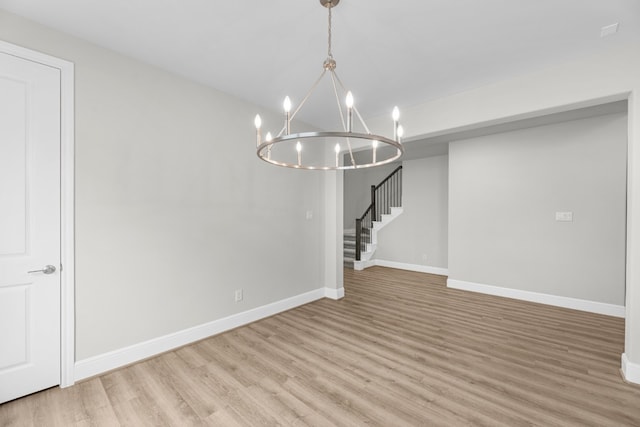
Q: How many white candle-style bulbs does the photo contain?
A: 9